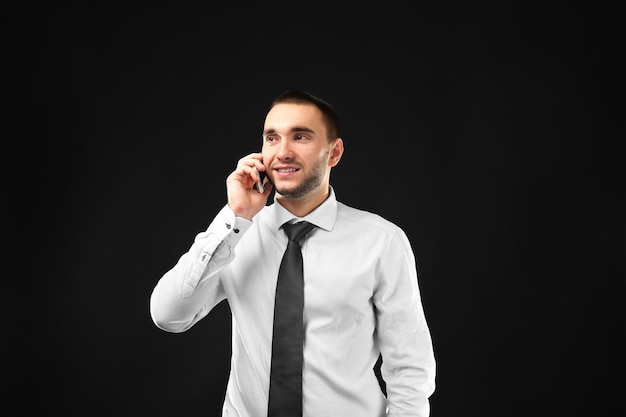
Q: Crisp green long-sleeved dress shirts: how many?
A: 0